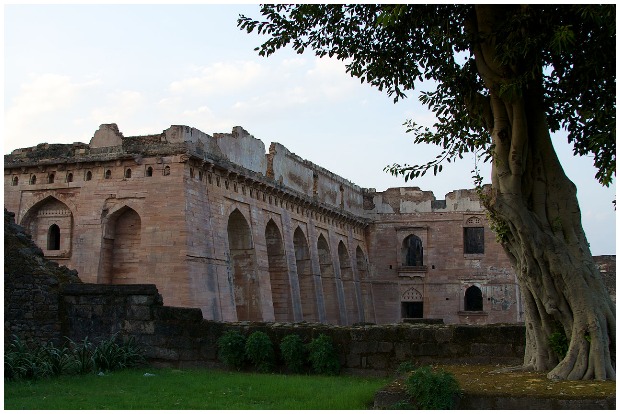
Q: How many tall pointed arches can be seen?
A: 8